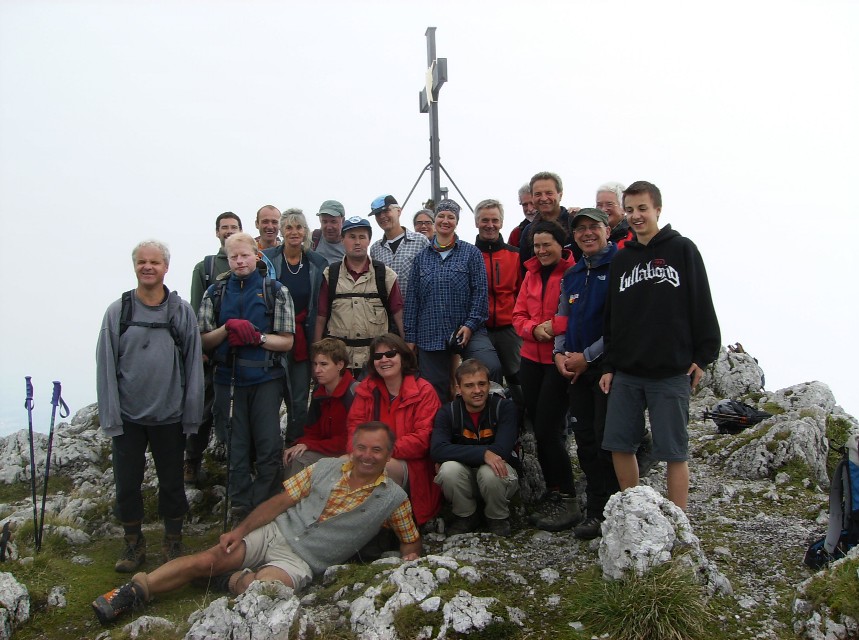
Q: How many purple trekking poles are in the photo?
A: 2